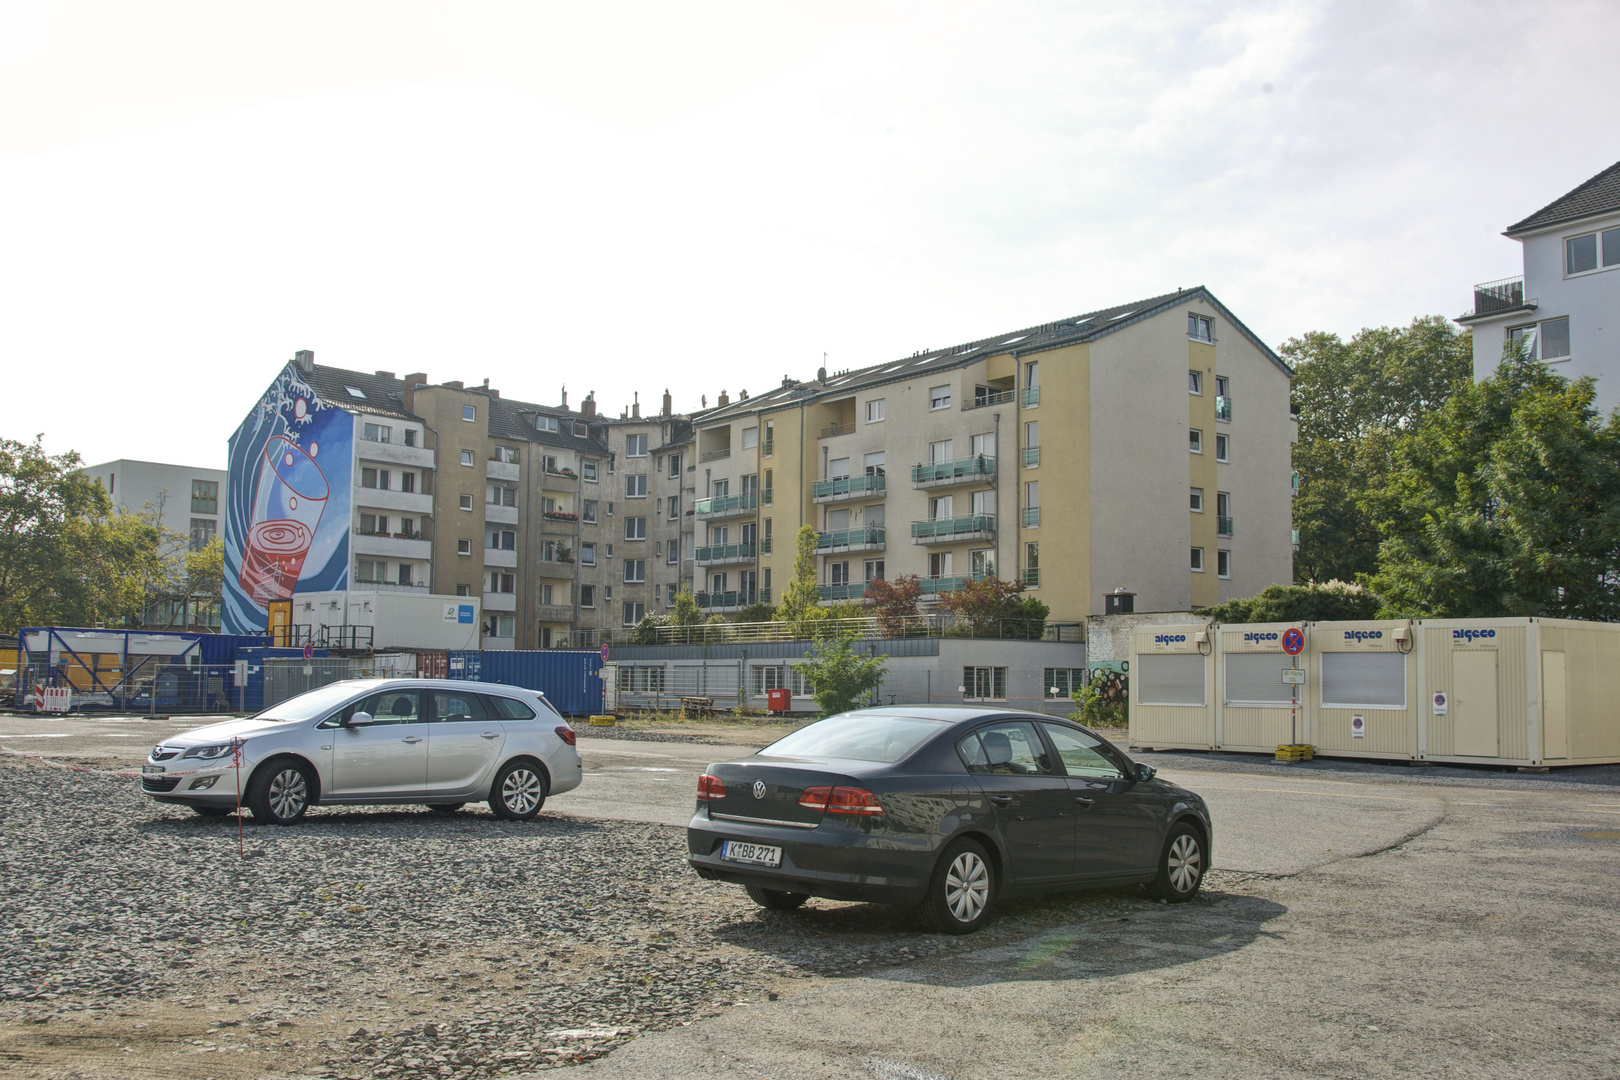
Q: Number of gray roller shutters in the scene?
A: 3